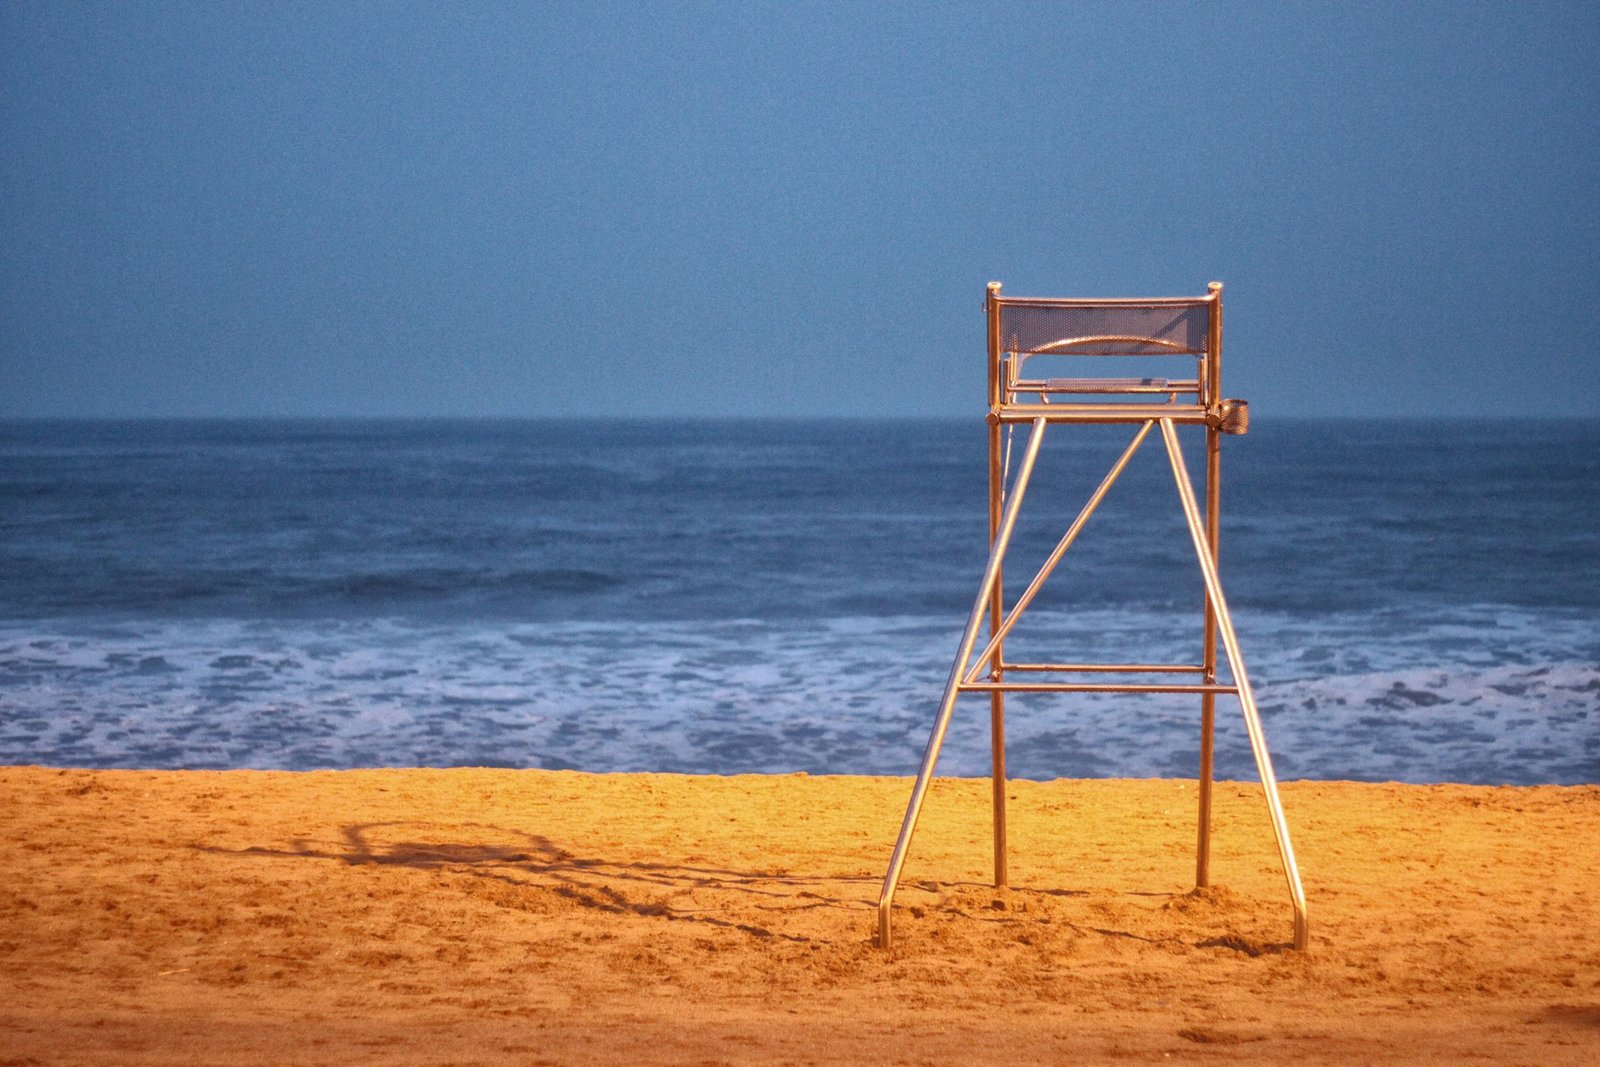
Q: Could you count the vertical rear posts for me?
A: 2